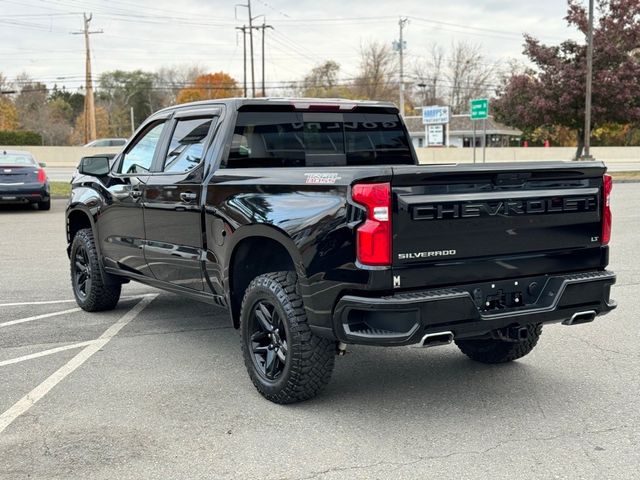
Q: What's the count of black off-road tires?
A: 3